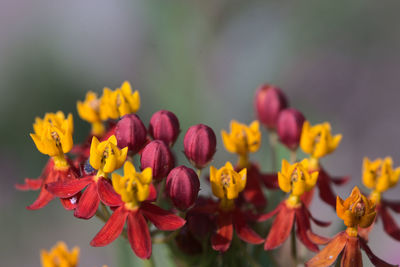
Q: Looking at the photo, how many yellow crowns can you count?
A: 12